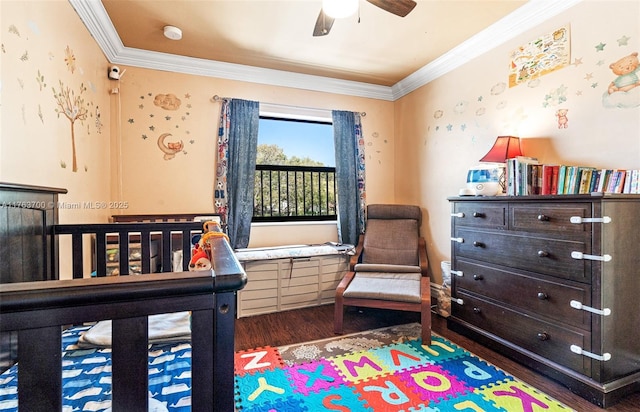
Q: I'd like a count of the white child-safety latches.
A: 8